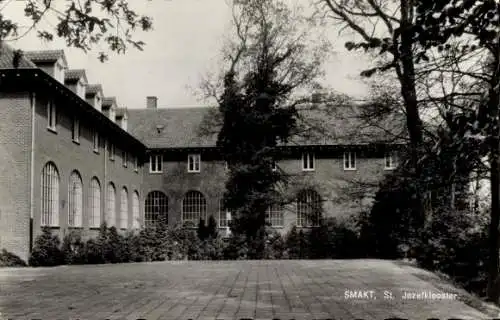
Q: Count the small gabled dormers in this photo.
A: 5